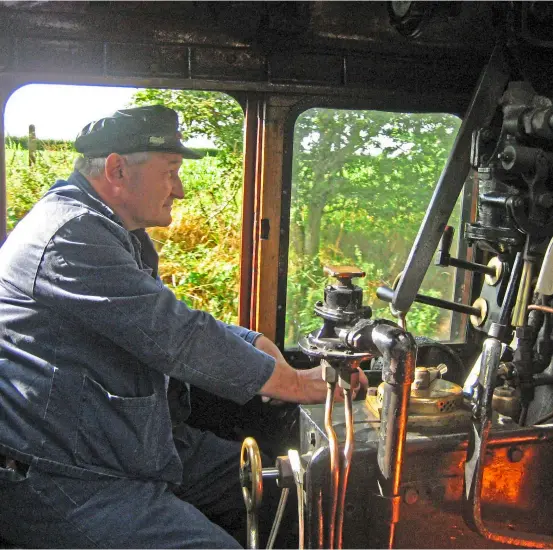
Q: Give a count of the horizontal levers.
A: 2